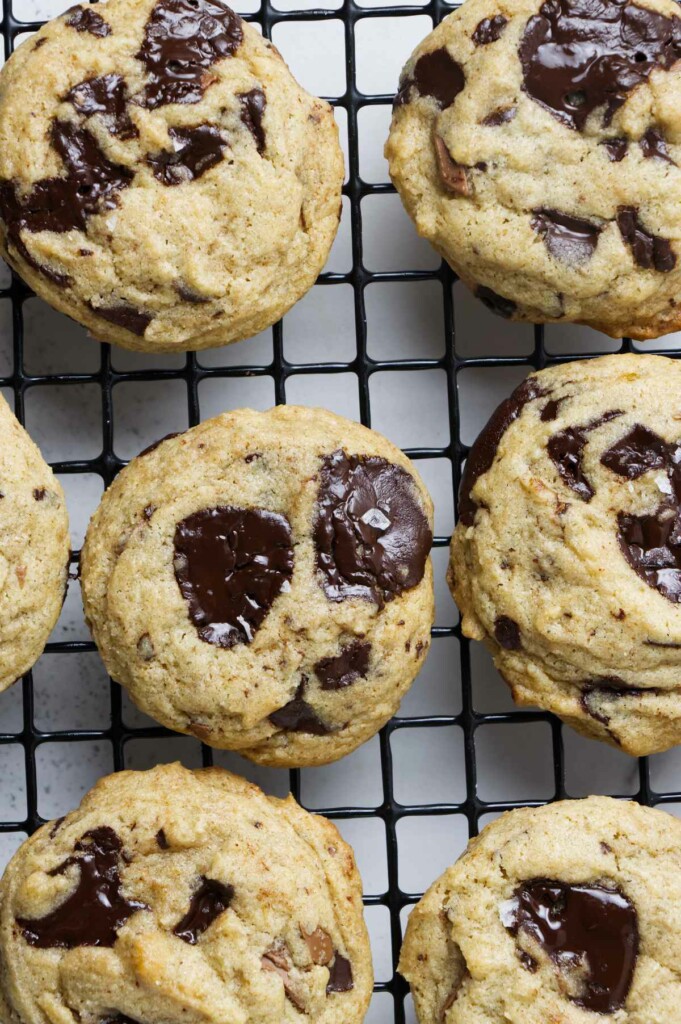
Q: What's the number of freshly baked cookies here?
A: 7